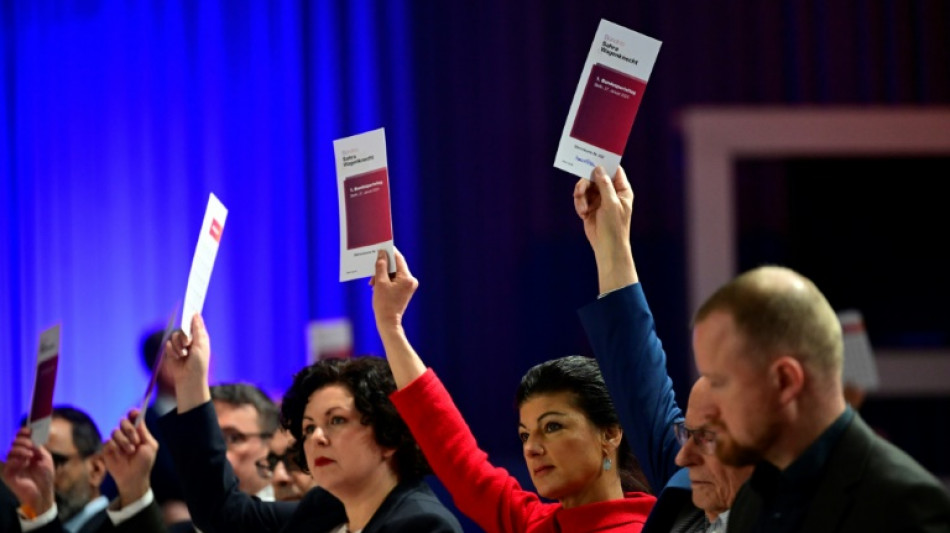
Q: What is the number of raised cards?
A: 7